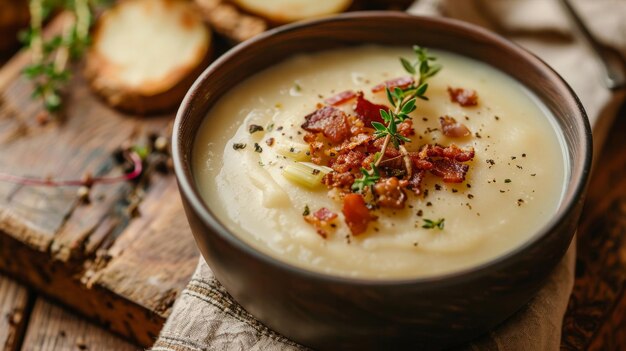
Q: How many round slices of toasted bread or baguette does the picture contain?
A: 2